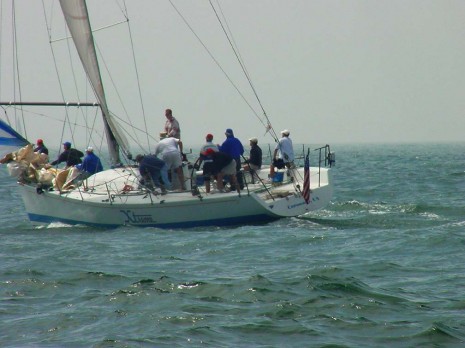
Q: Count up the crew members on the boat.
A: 11